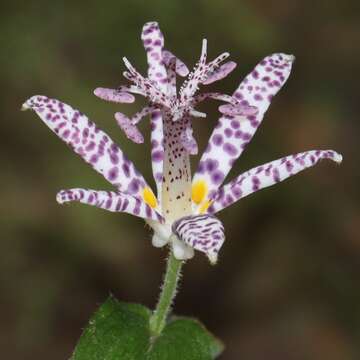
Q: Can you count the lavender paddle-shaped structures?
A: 6